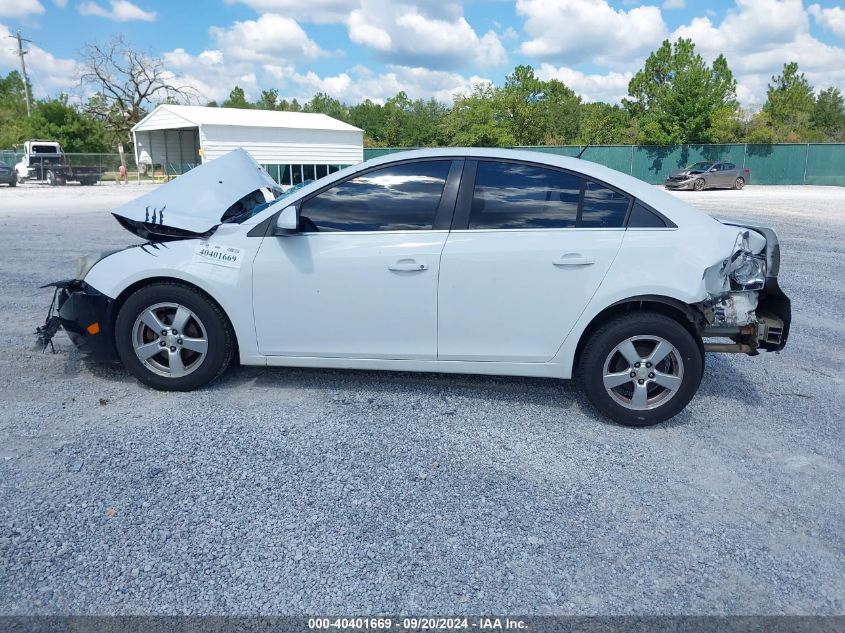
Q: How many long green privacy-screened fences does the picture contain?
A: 1